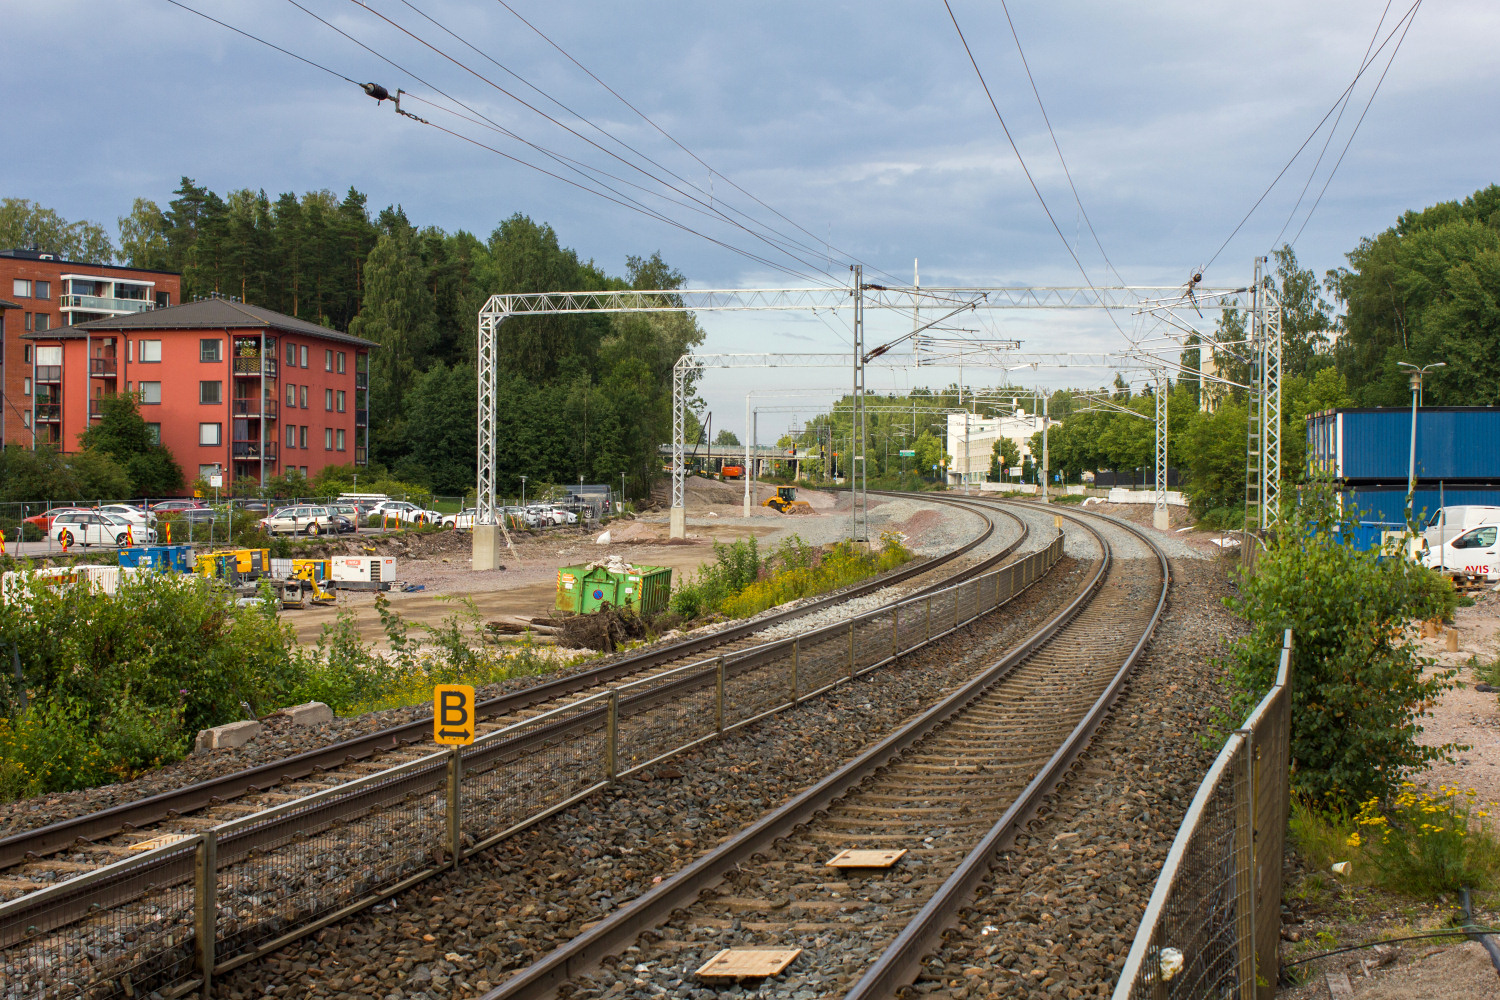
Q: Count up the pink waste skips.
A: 0